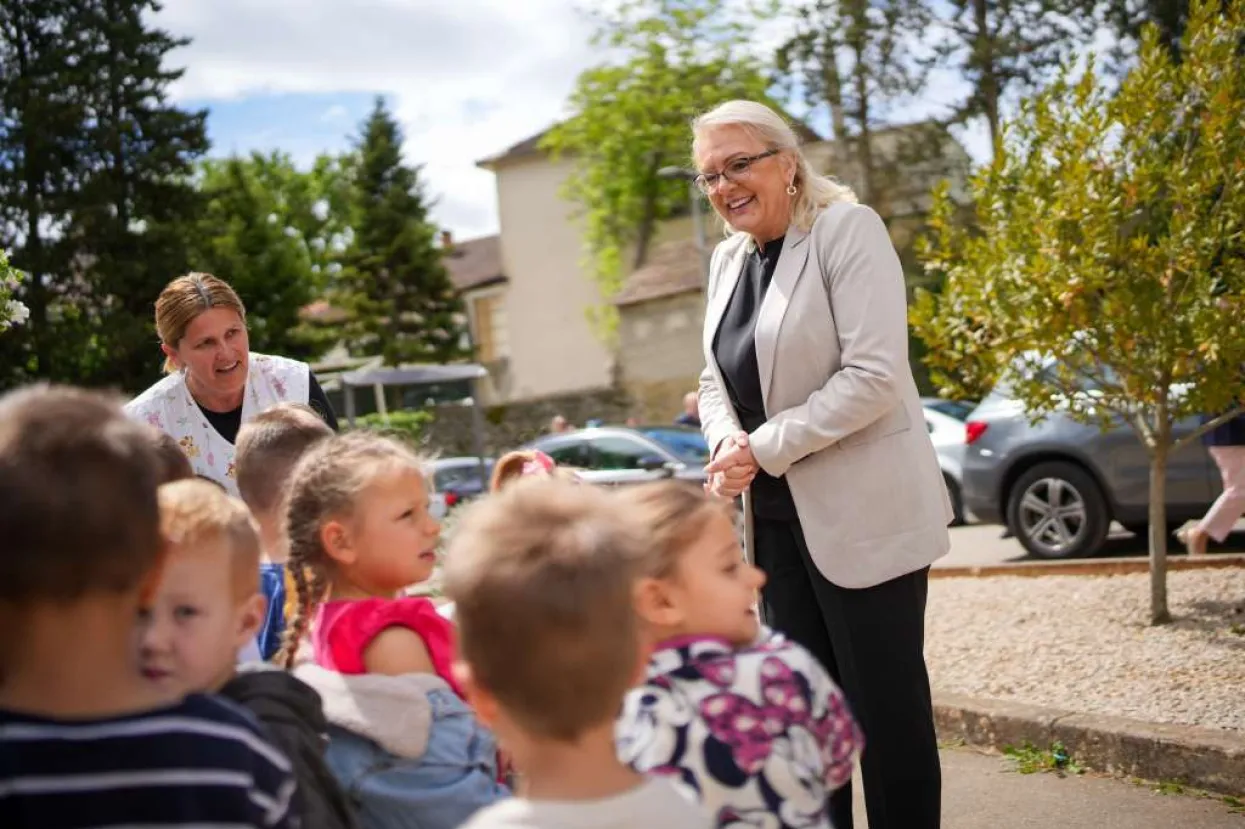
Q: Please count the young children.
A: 8